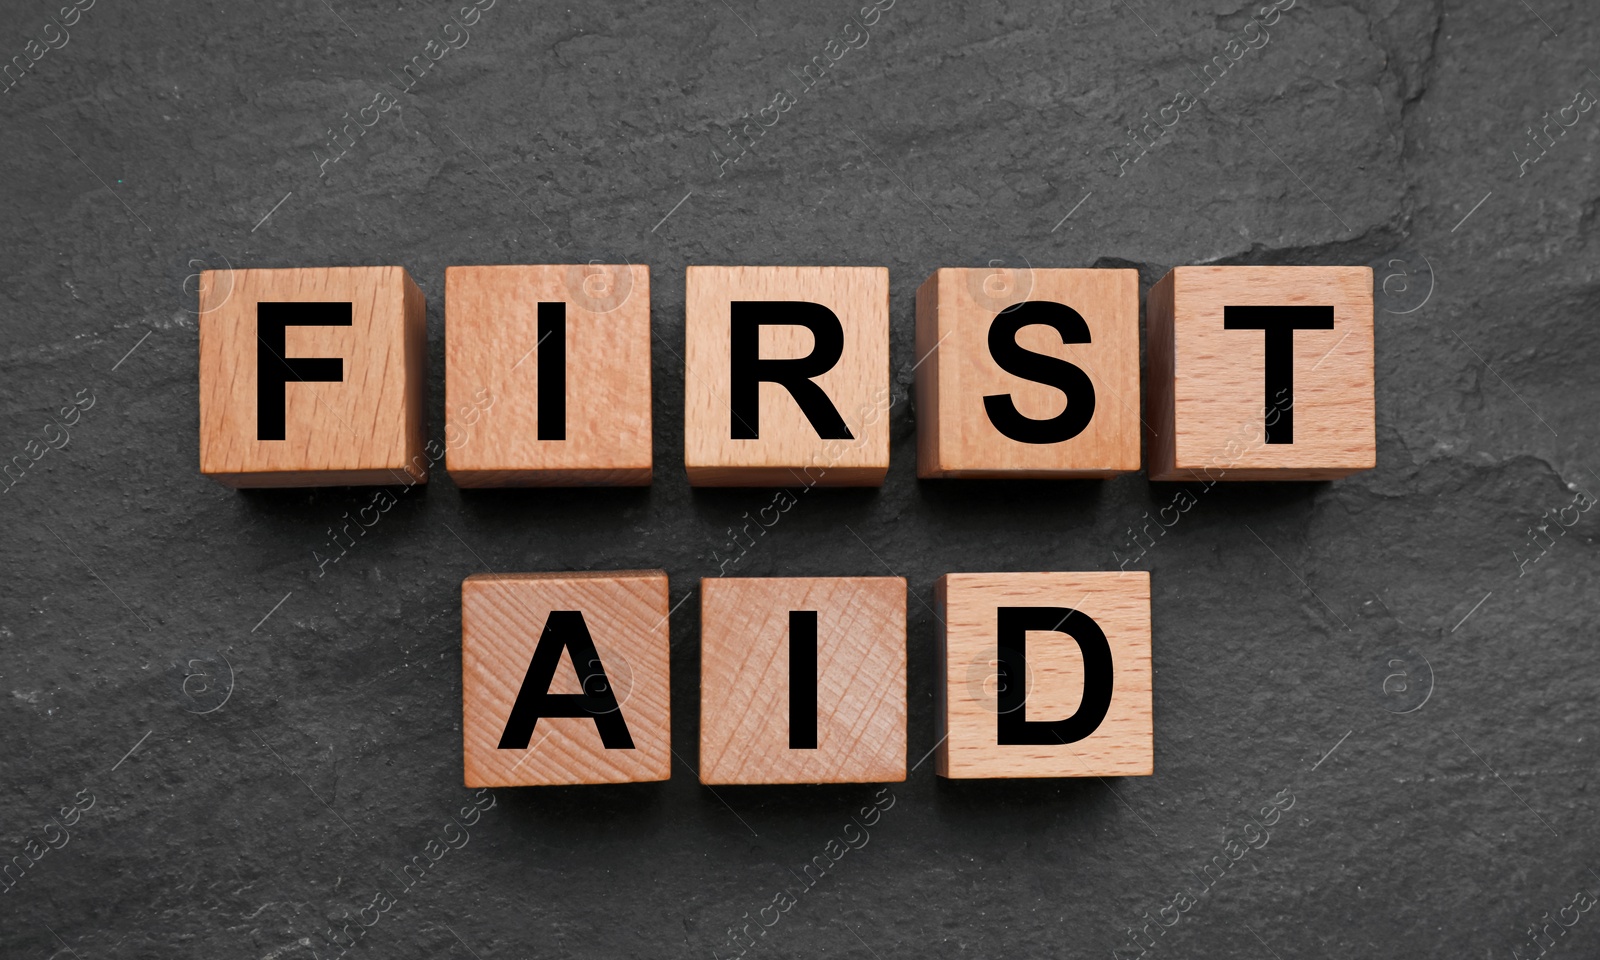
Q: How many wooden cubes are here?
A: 8